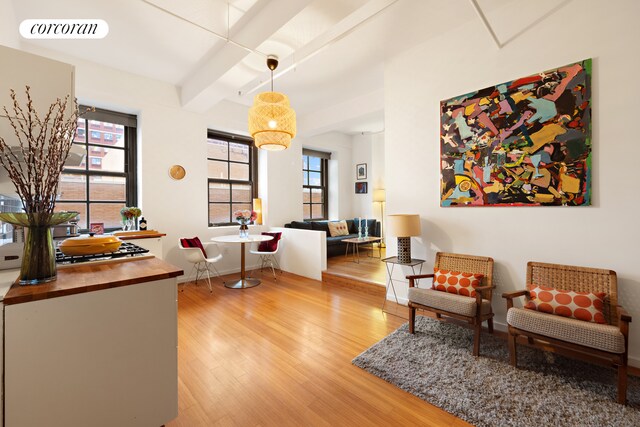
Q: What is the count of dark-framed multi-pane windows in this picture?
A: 3